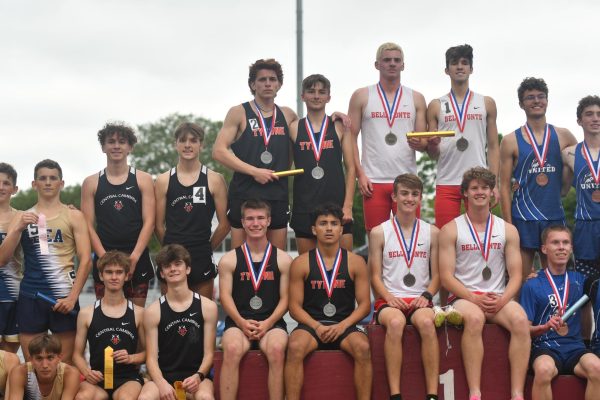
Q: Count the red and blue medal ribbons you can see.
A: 11